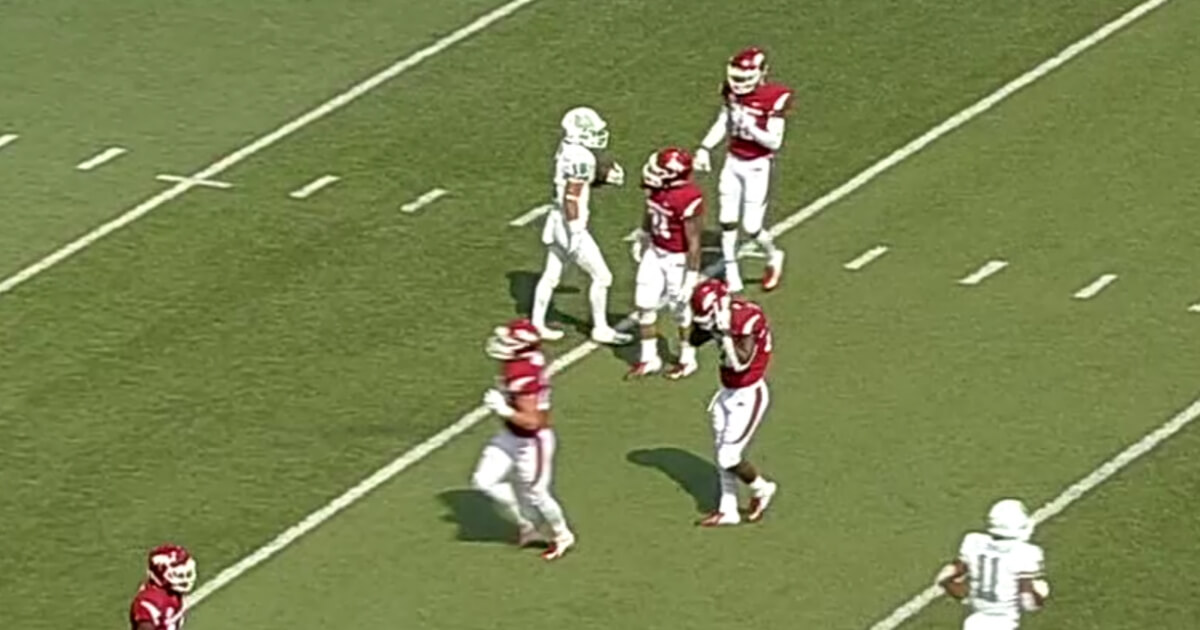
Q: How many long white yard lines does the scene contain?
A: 3